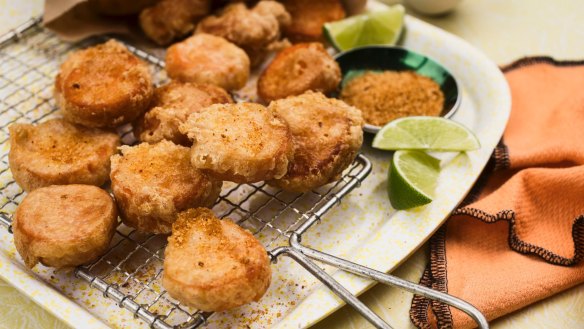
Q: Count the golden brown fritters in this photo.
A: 13